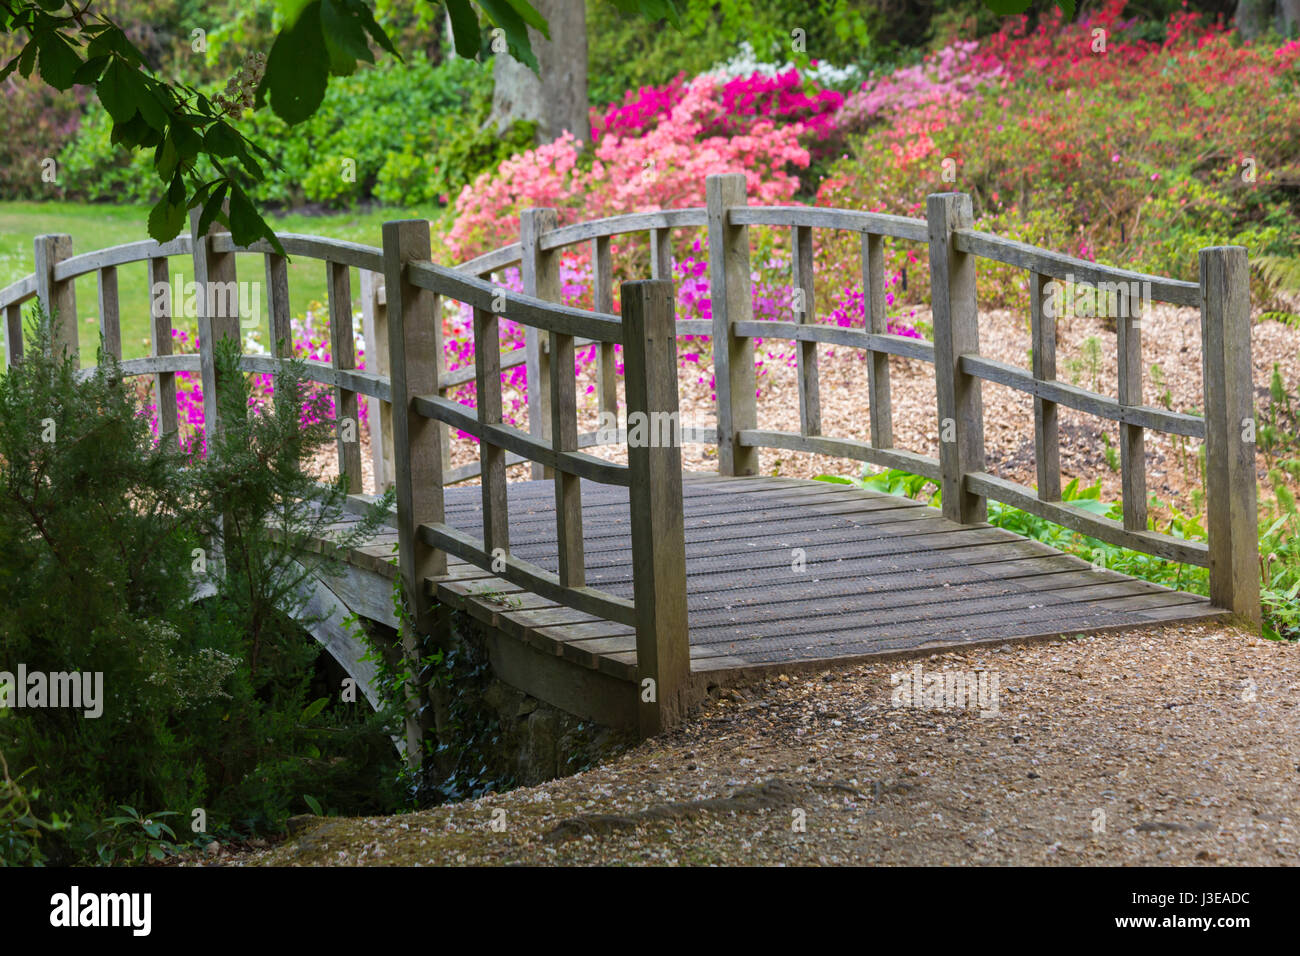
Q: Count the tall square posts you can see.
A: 9